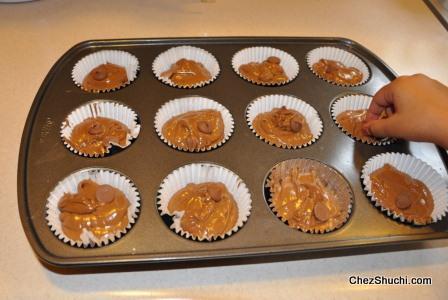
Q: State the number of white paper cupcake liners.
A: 11